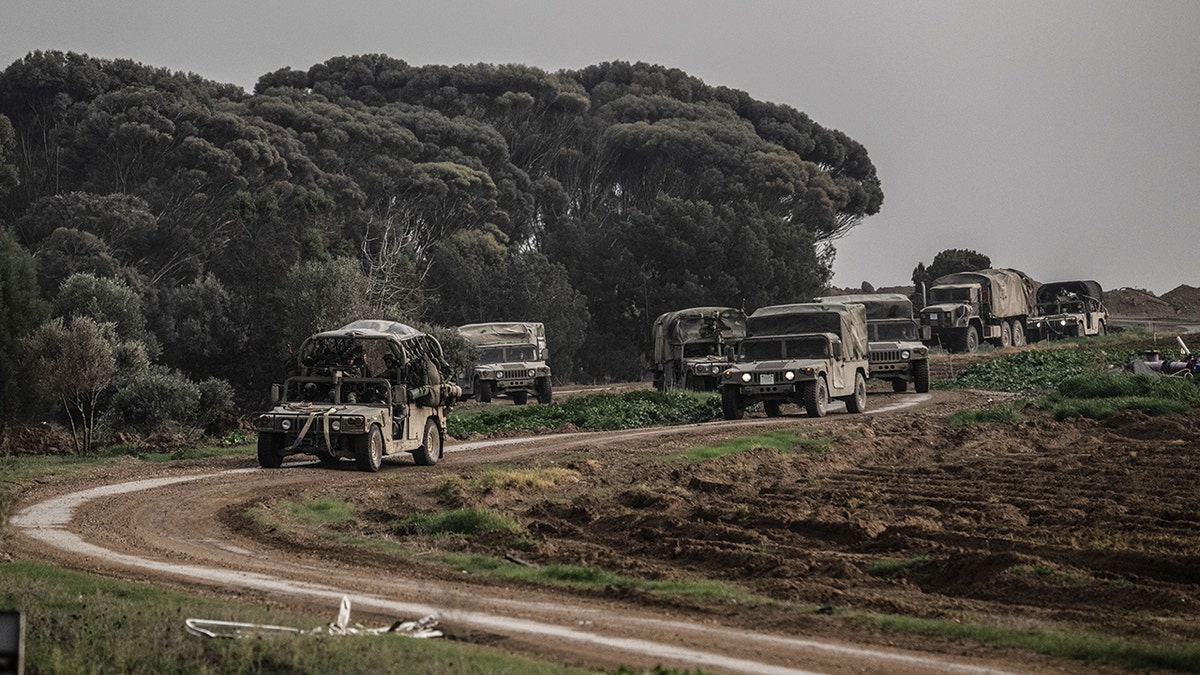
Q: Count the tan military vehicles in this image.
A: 7